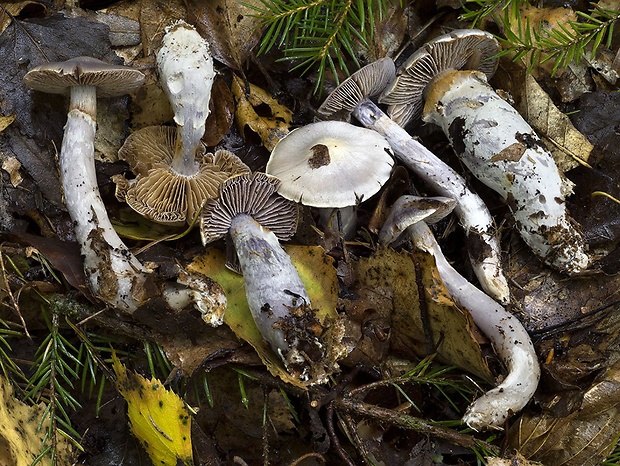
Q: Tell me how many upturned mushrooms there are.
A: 1